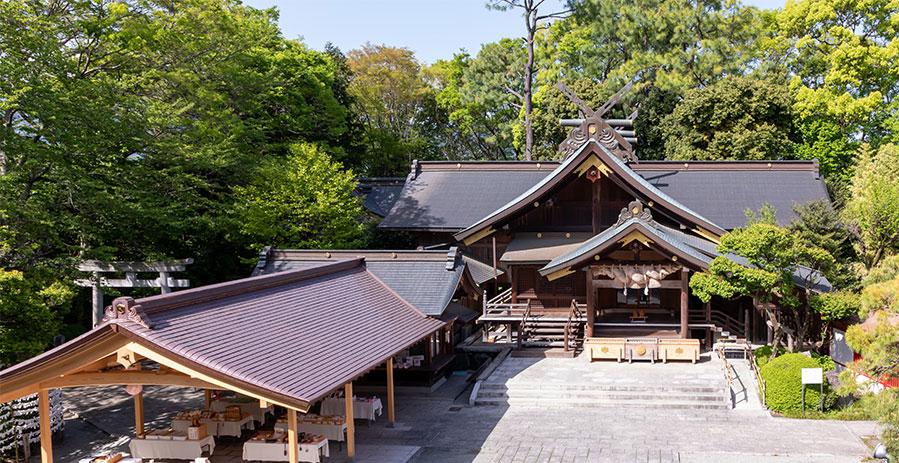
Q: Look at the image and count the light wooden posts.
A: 6